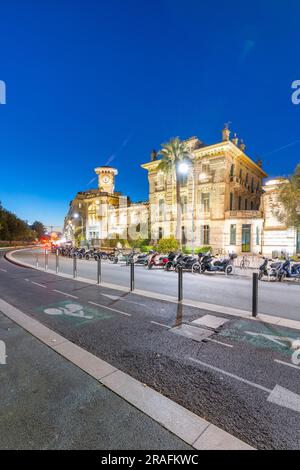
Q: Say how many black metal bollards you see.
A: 8